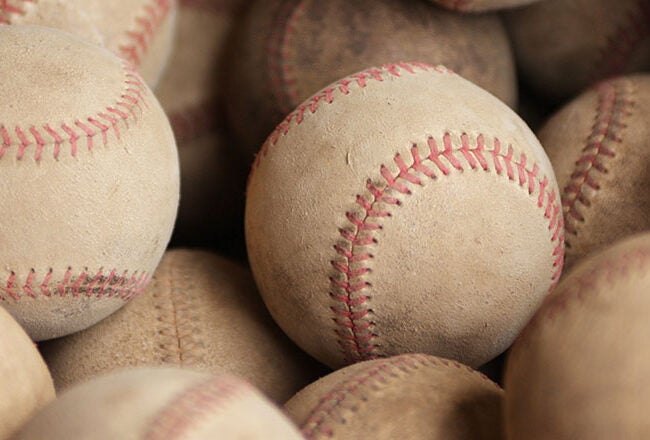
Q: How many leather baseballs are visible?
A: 13